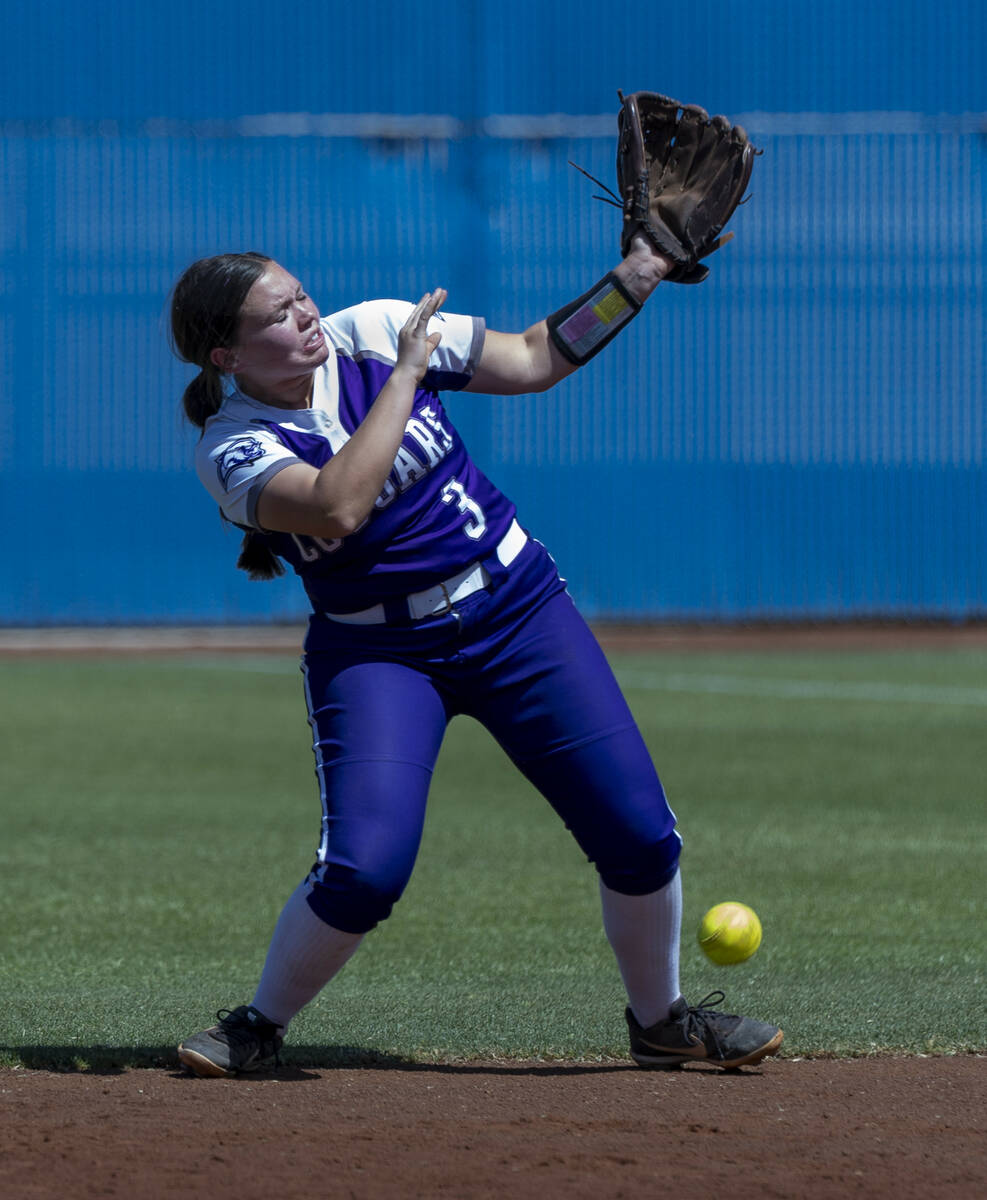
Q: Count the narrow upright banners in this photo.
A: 0